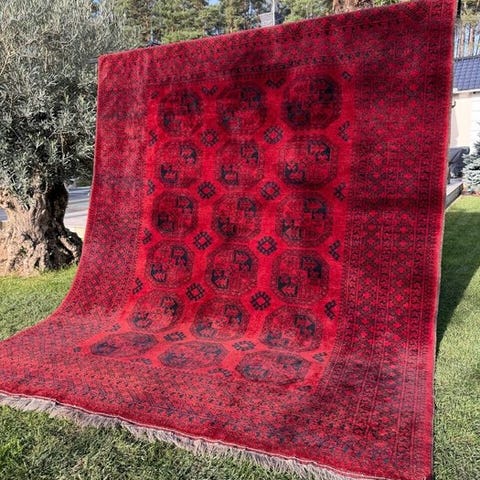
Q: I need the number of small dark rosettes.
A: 10